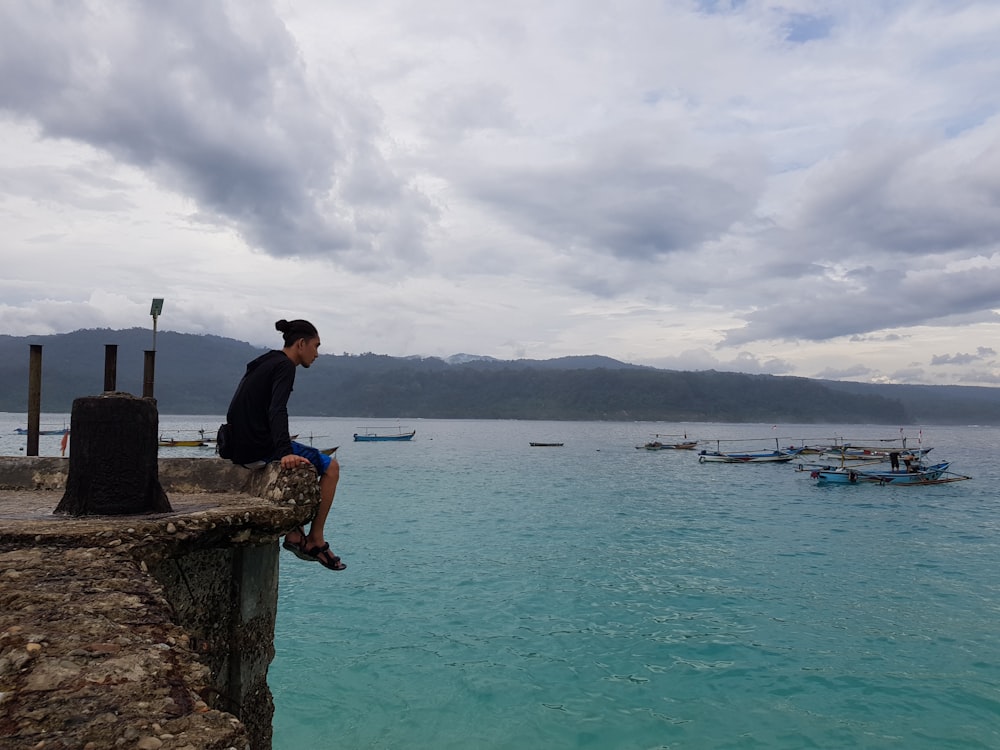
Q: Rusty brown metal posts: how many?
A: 3